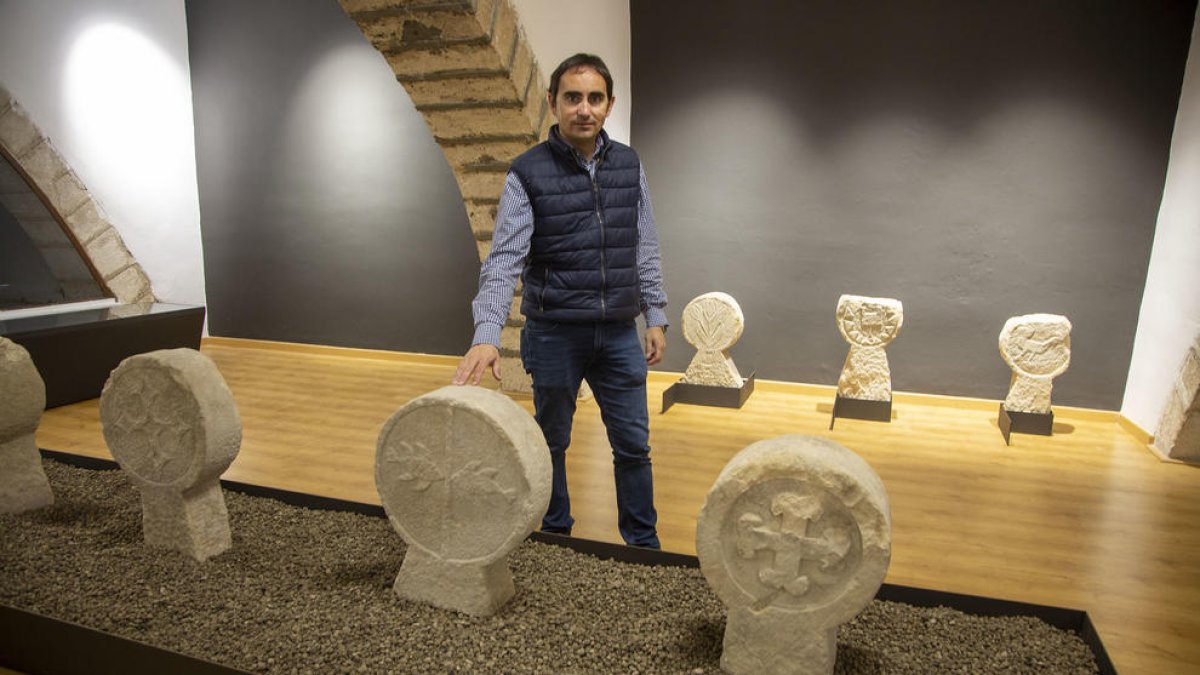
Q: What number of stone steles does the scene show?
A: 7